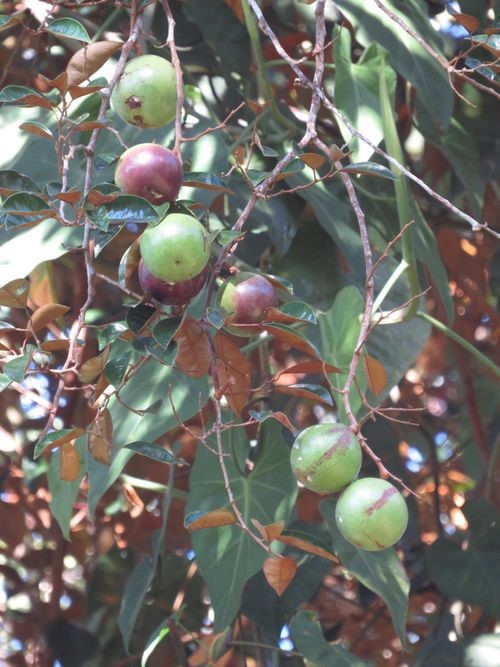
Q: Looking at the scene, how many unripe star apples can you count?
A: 4